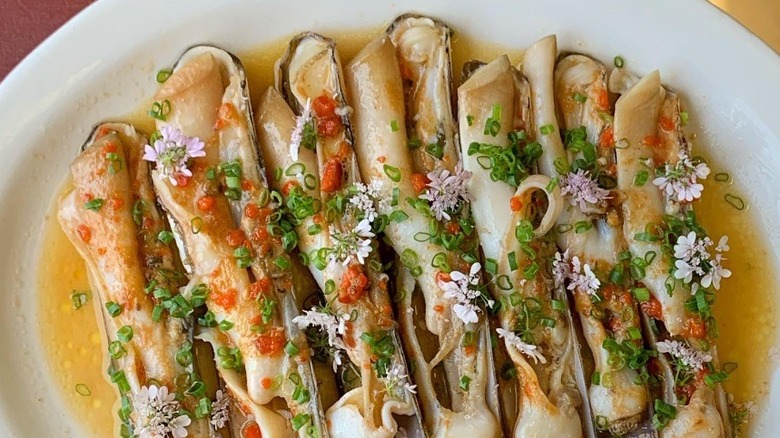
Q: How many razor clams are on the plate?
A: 7